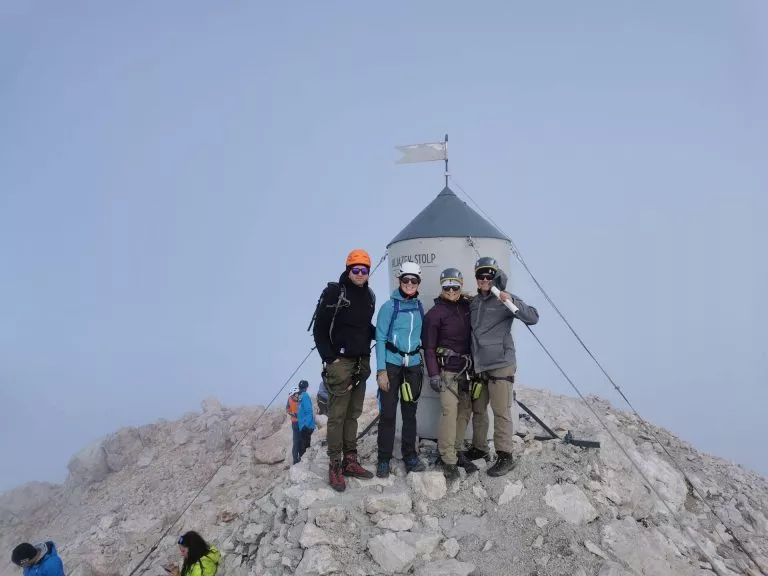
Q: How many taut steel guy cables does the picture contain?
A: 3